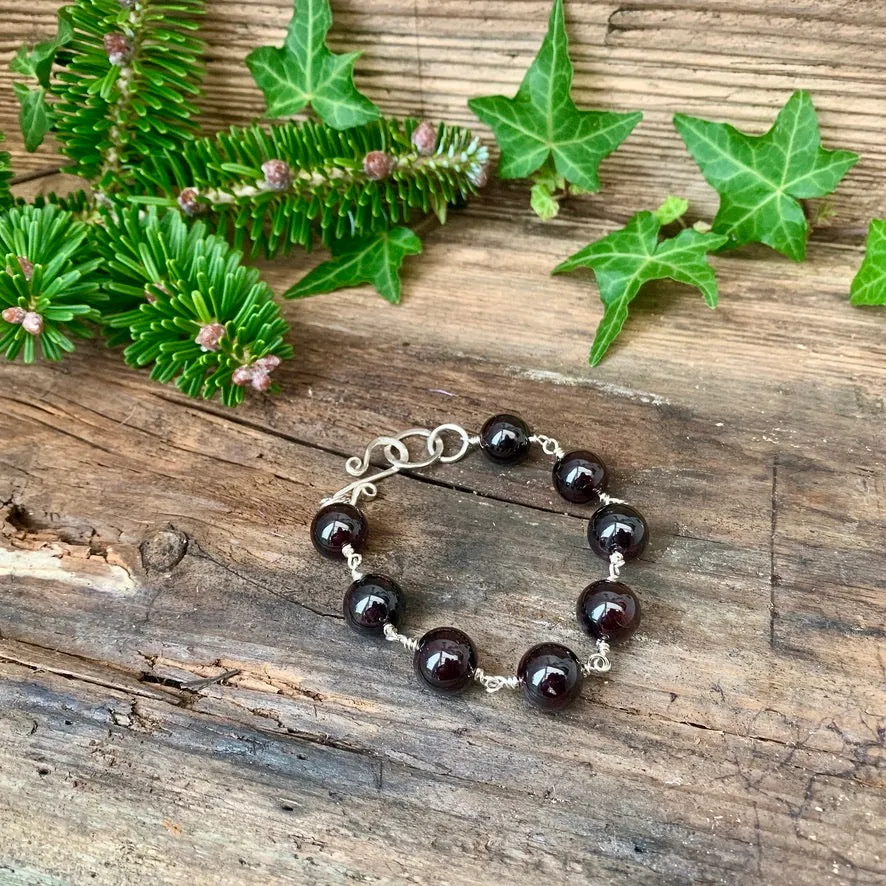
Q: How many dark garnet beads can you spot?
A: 8